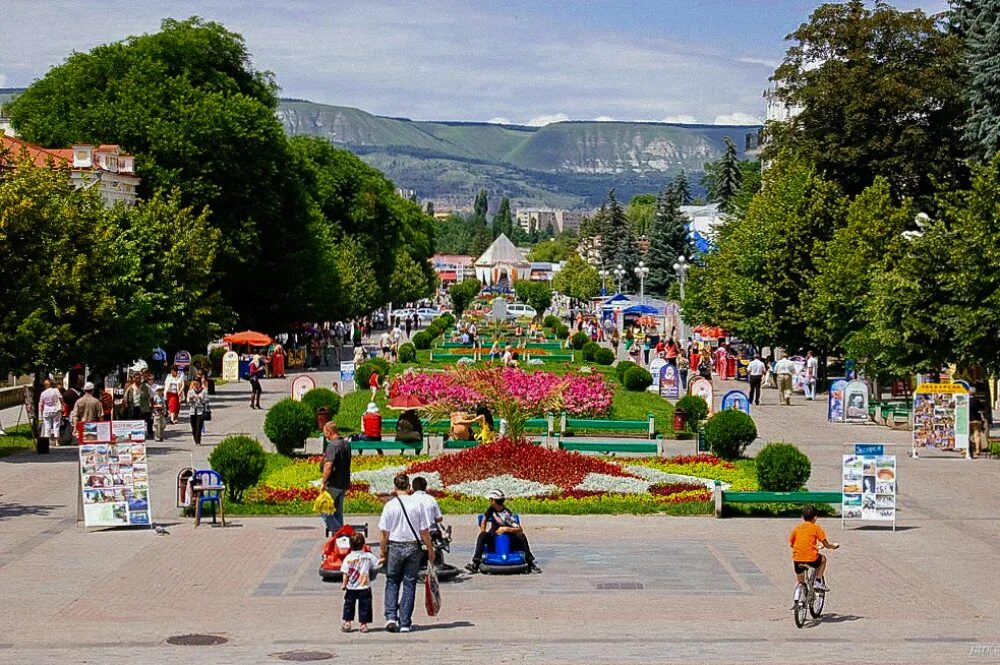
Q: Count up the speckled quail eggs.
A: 0